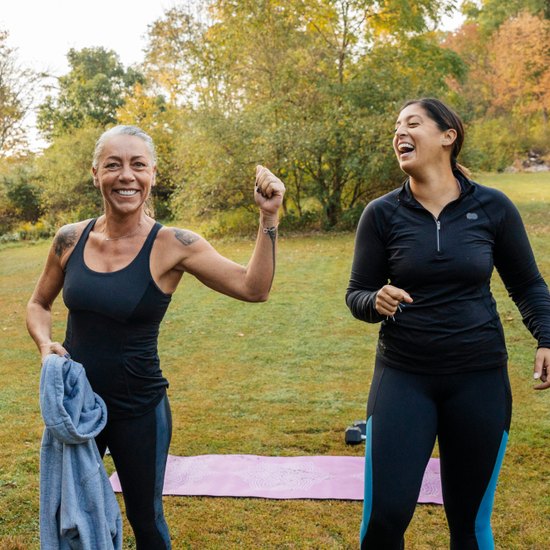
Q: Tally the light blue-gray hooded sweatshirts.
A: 1